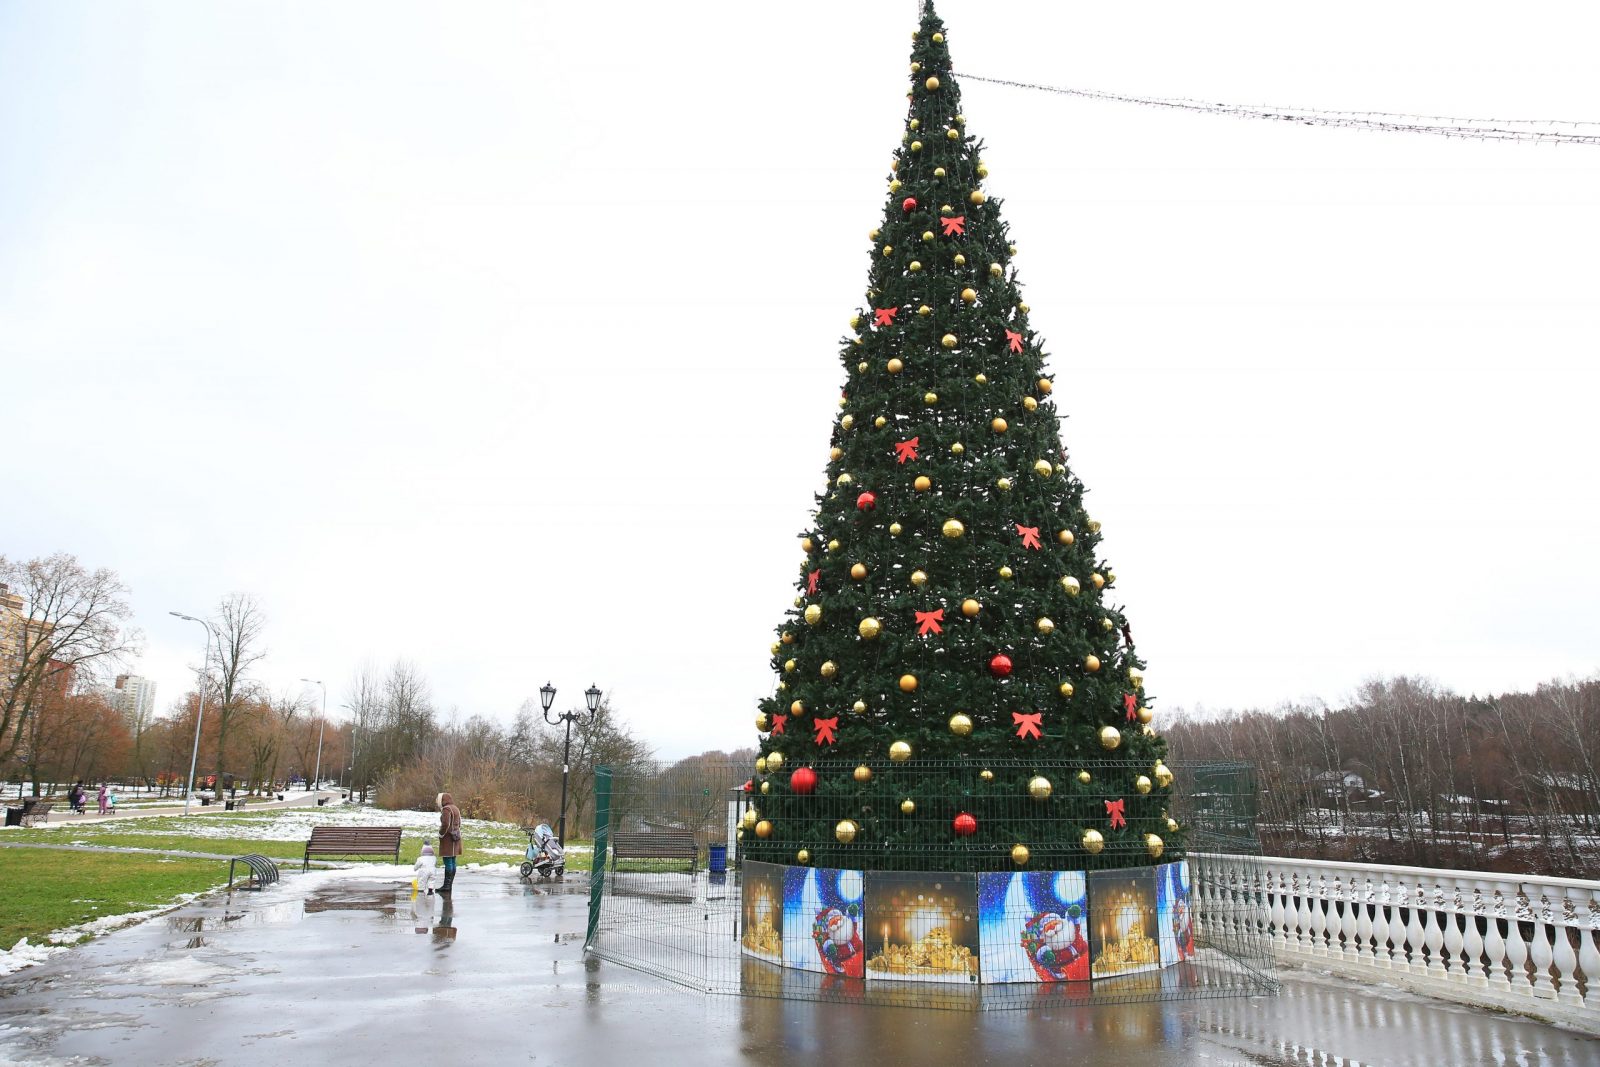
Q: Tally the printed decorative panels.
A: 6